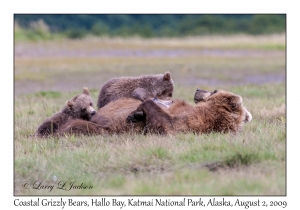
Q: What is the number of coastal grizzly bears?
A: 3